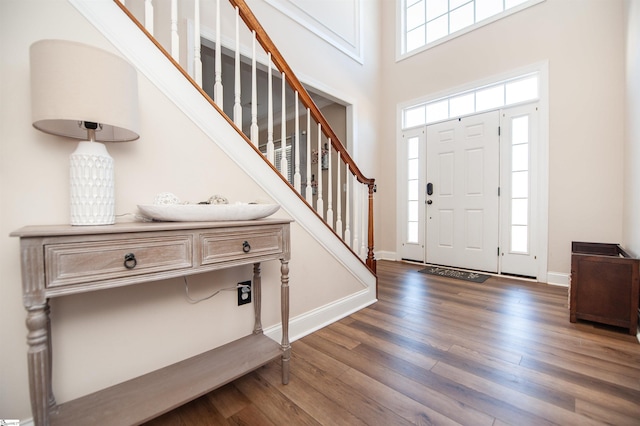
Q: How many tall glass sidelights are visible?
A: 2